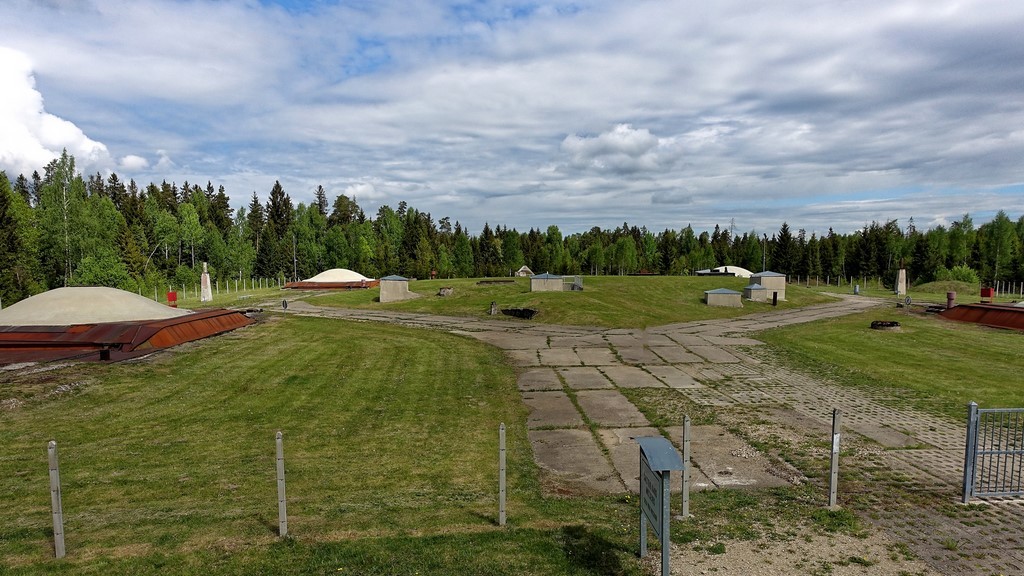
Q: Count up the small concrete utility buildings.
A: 5